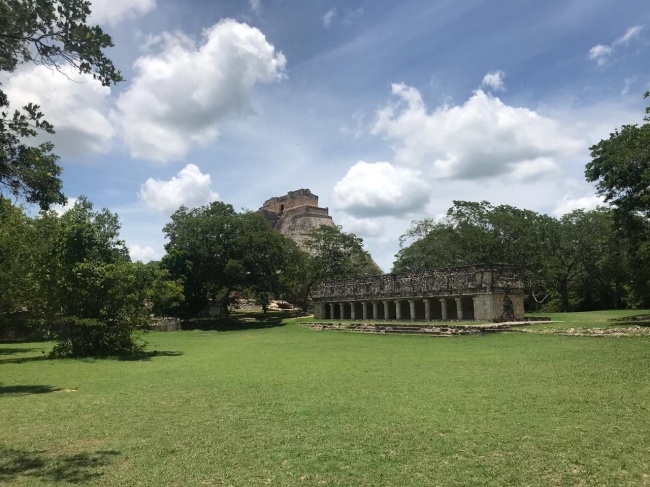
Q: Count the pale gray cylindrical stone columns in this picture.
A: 11